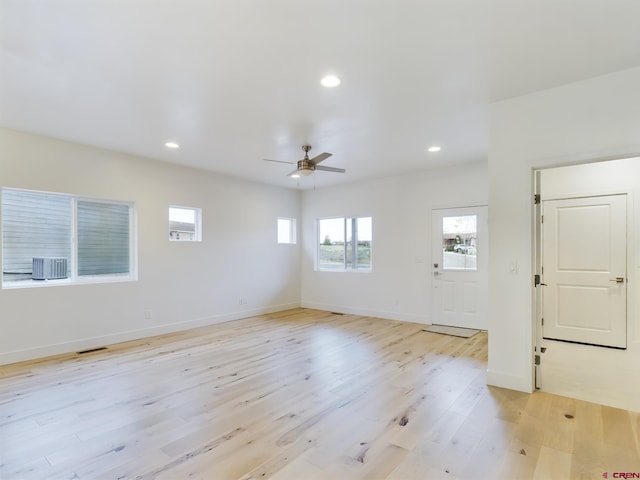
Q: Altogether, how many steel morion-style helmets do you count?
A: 0